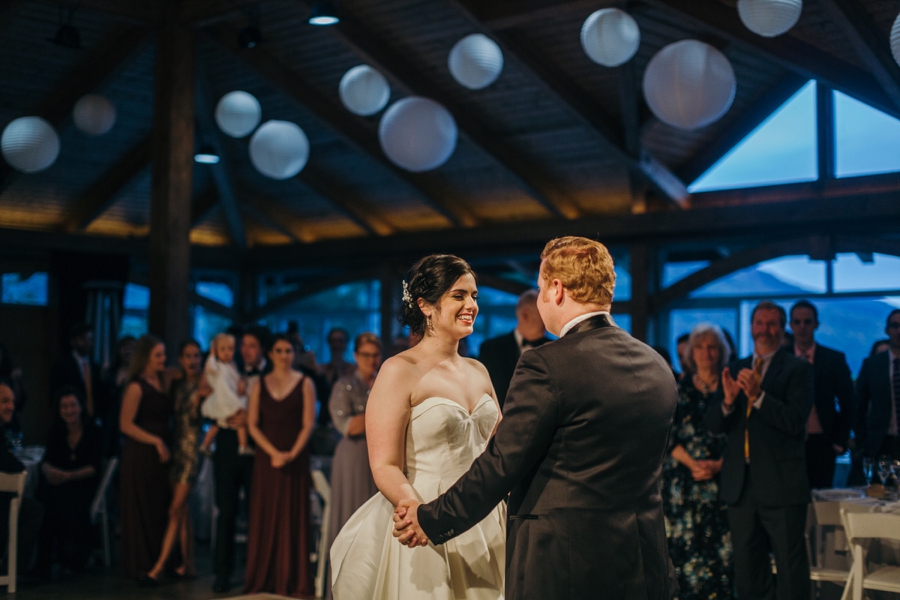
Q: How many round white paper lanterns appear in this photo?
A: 11